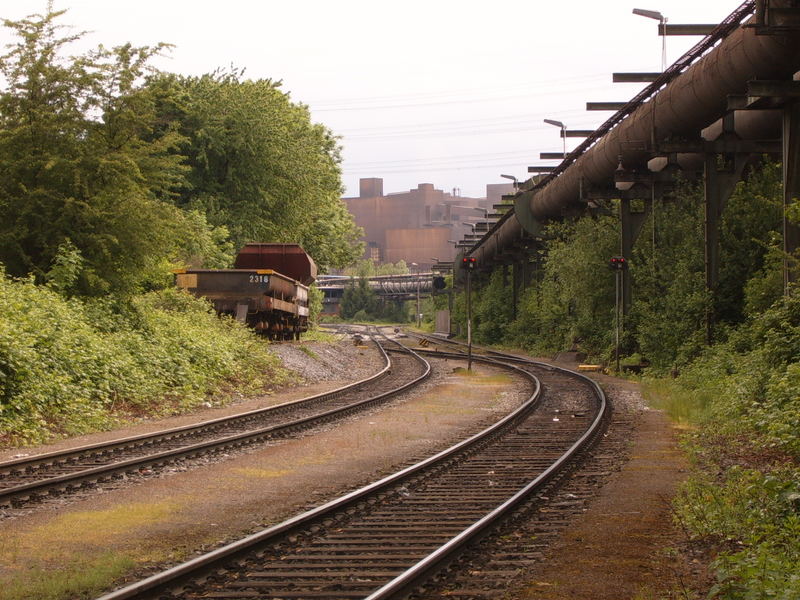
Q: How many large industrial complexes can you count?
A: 1